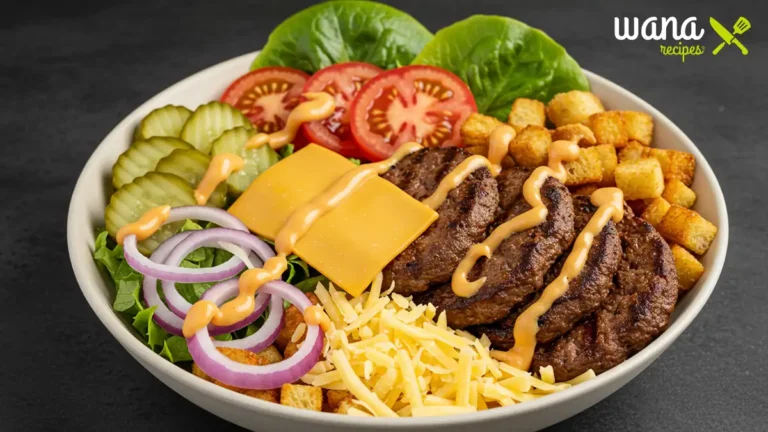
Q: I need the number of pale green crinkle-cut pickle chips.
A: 6